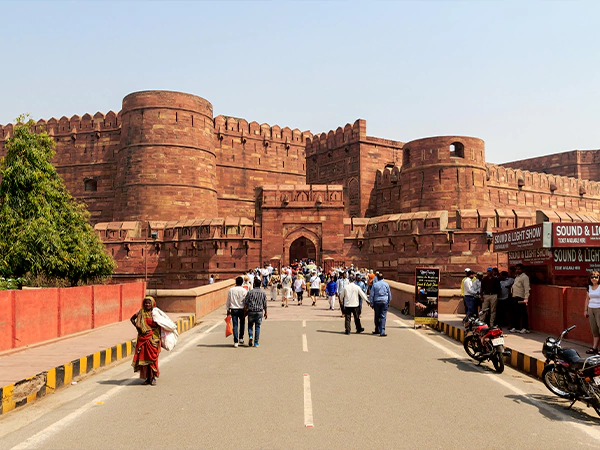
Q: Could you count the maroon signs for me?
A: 4